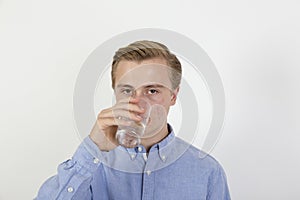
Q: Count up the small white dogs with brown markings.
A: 0